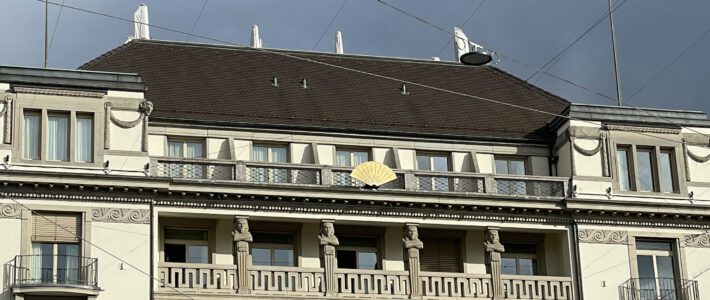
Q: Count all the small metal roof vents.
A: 3